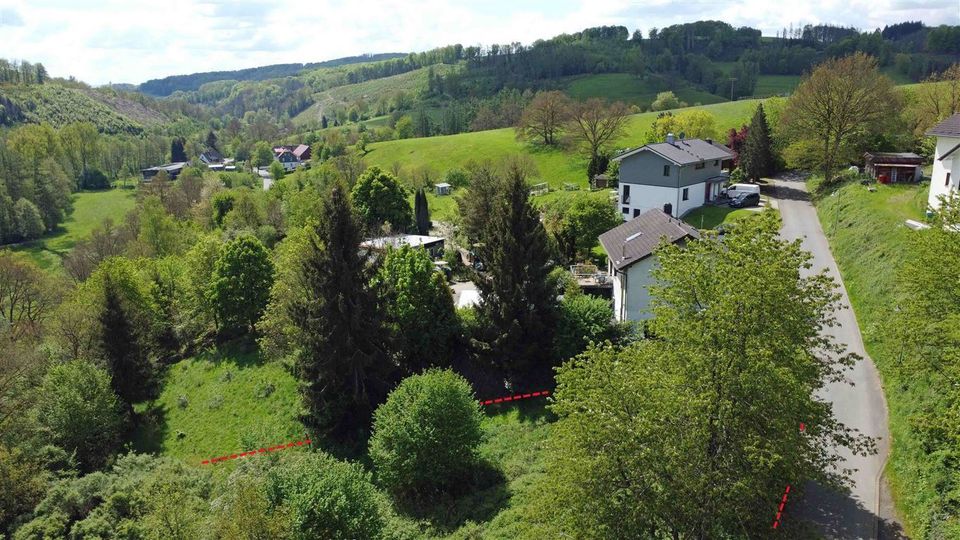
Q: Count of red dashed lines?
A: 3